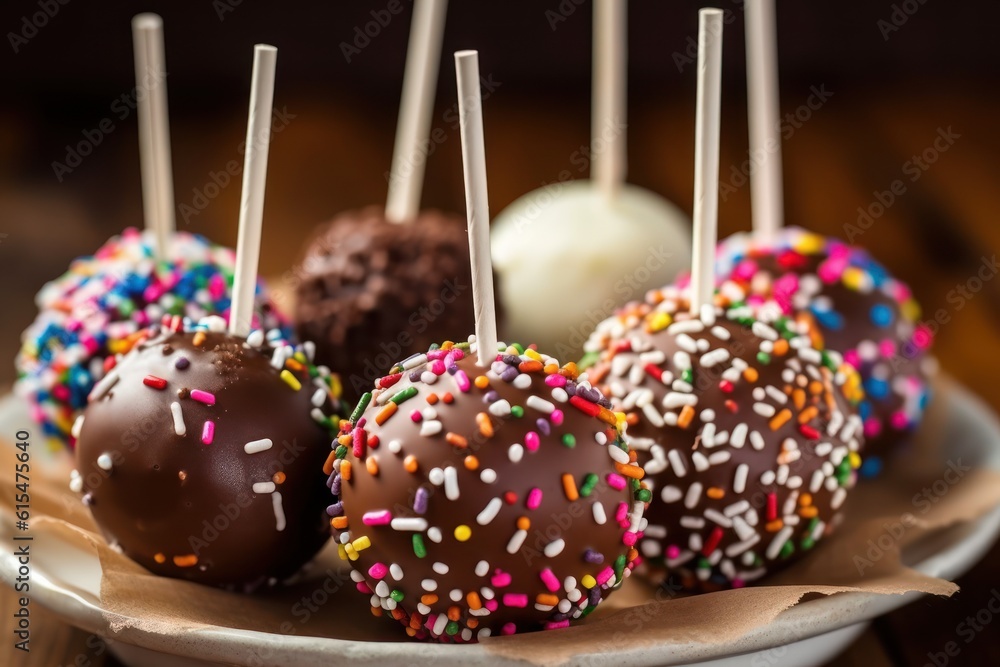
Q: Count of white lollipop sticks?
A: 7